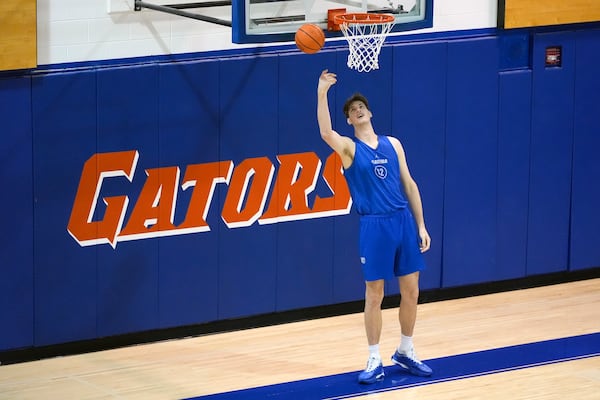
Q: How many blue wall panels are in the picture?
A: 12